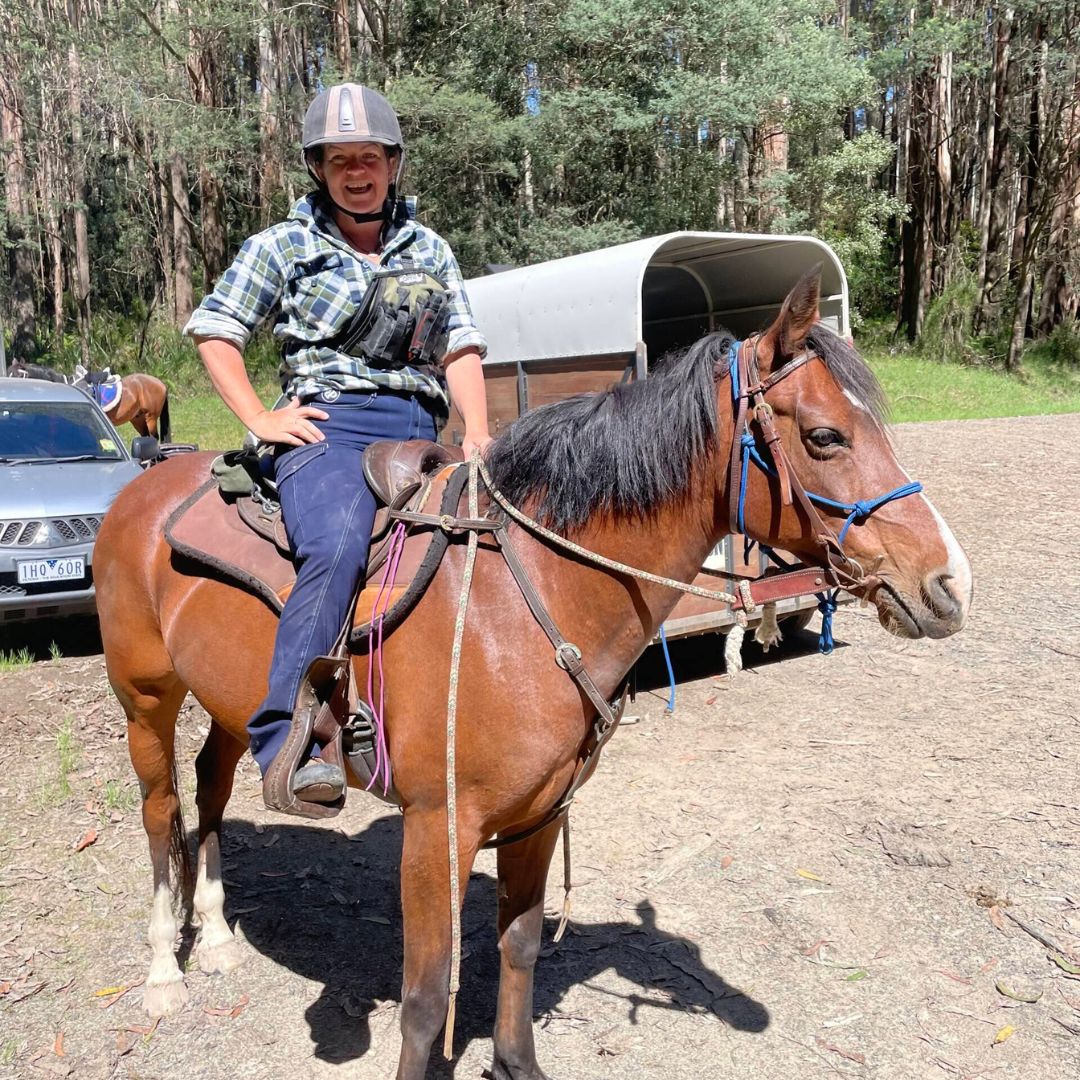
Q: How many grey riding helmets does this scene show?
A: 1